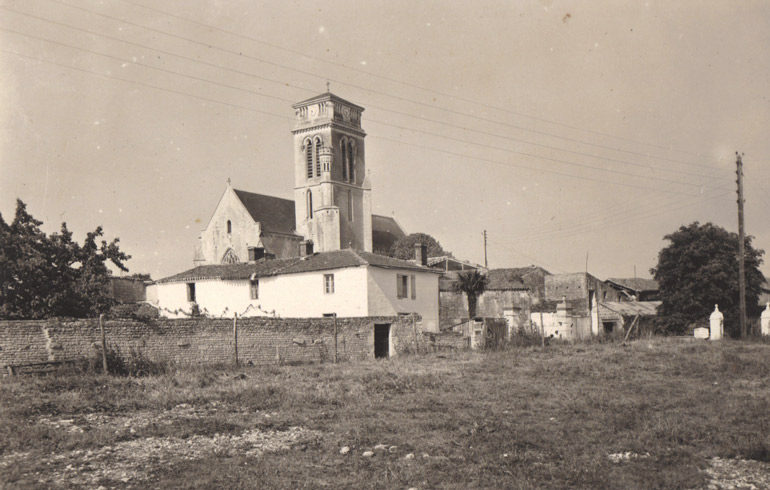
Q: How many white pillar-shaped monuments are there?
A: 2